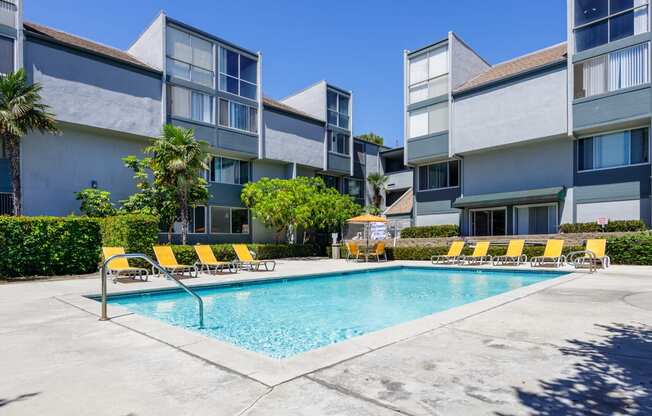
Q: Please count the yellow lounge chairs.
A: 9